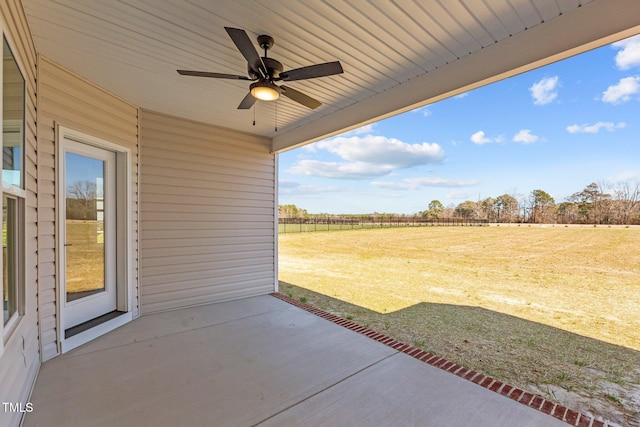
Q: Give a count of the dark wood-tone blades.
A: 5